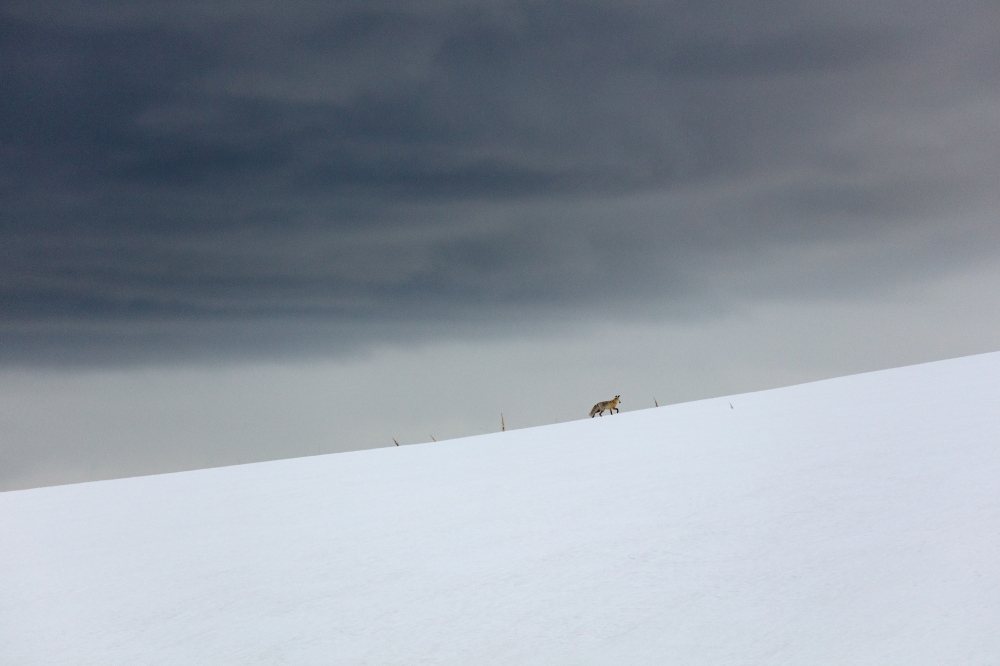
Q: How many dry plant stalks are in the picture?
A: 5